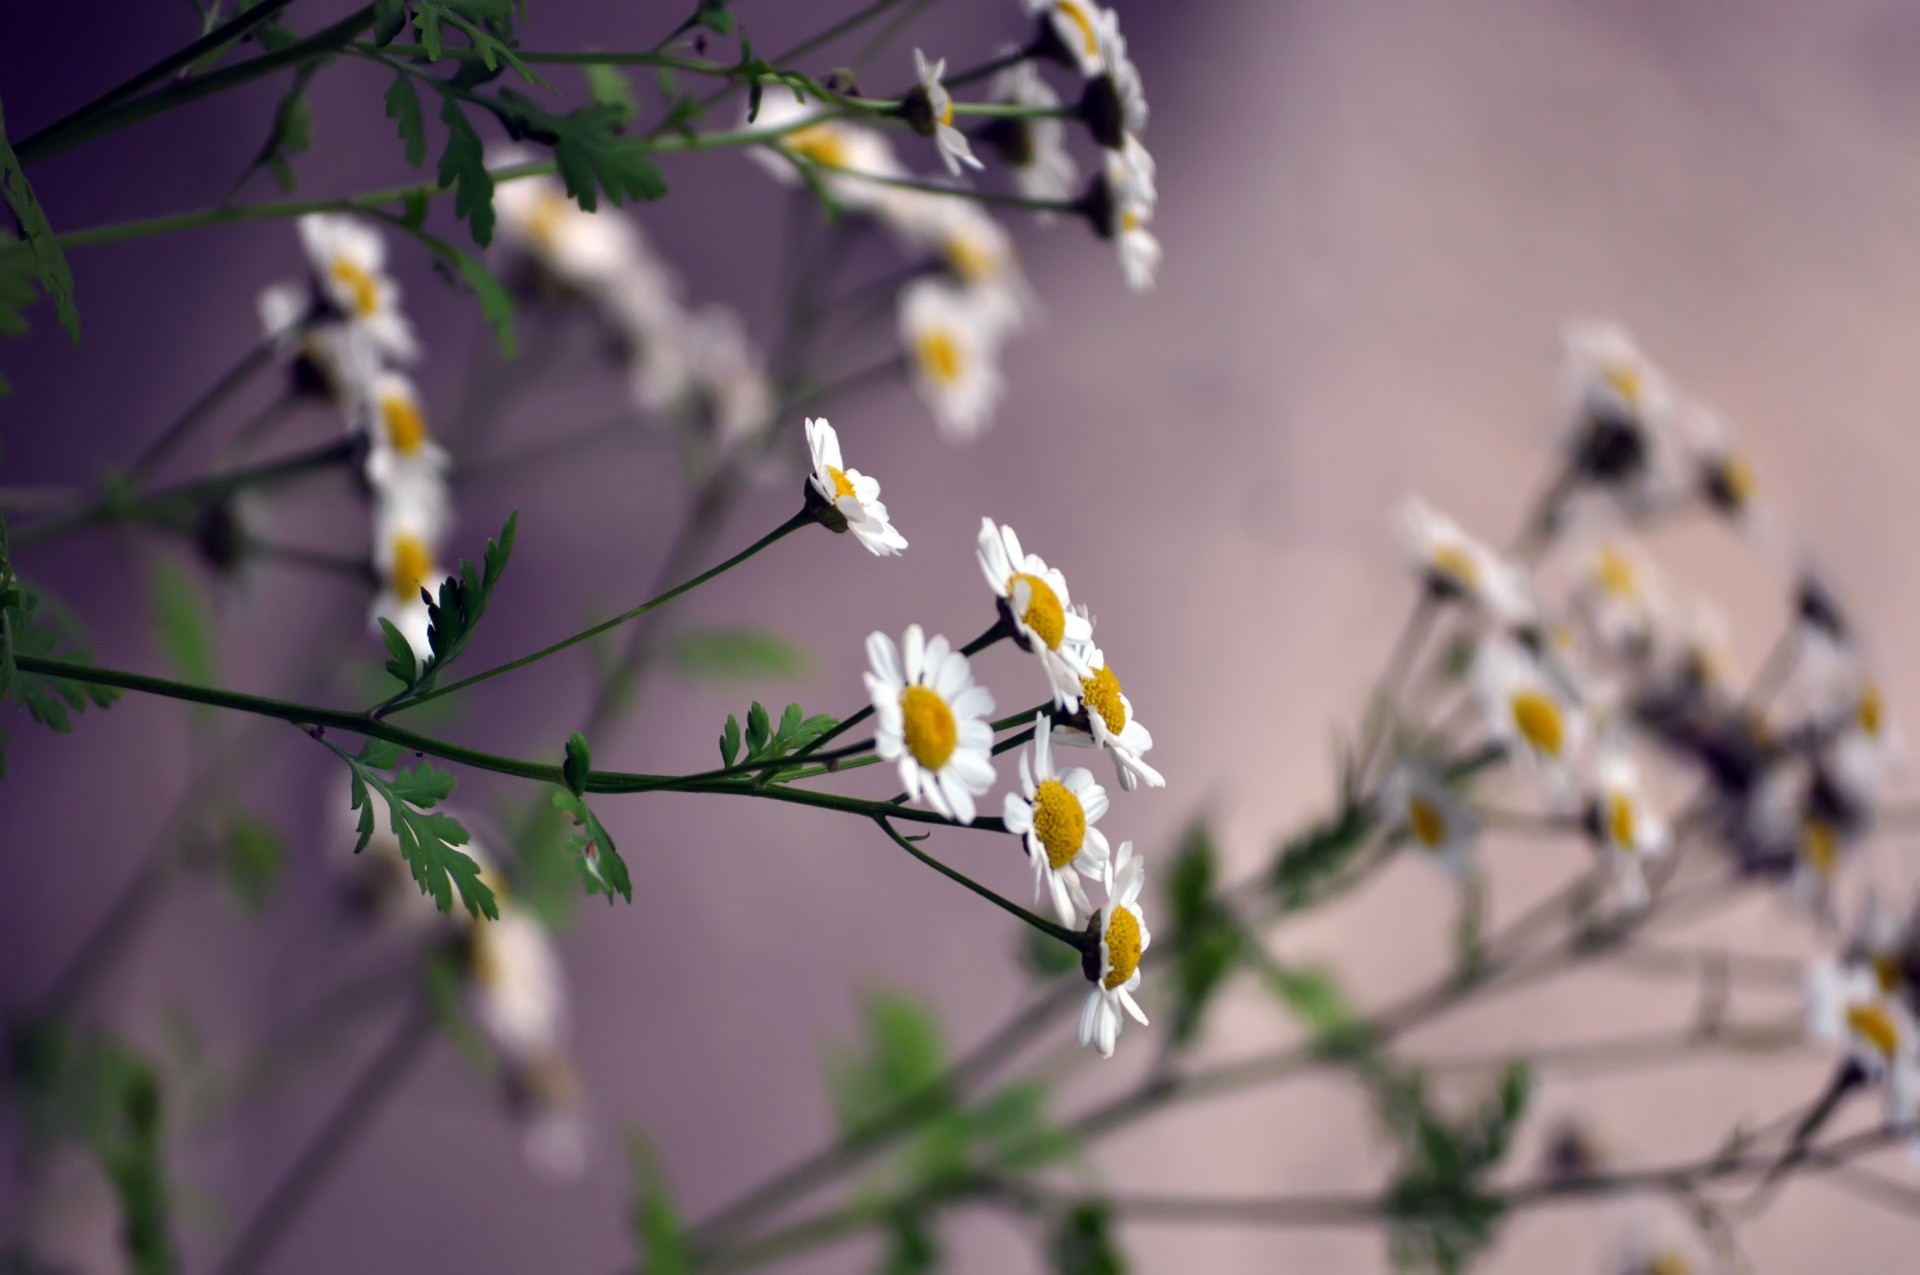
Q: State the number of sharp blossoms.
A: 6